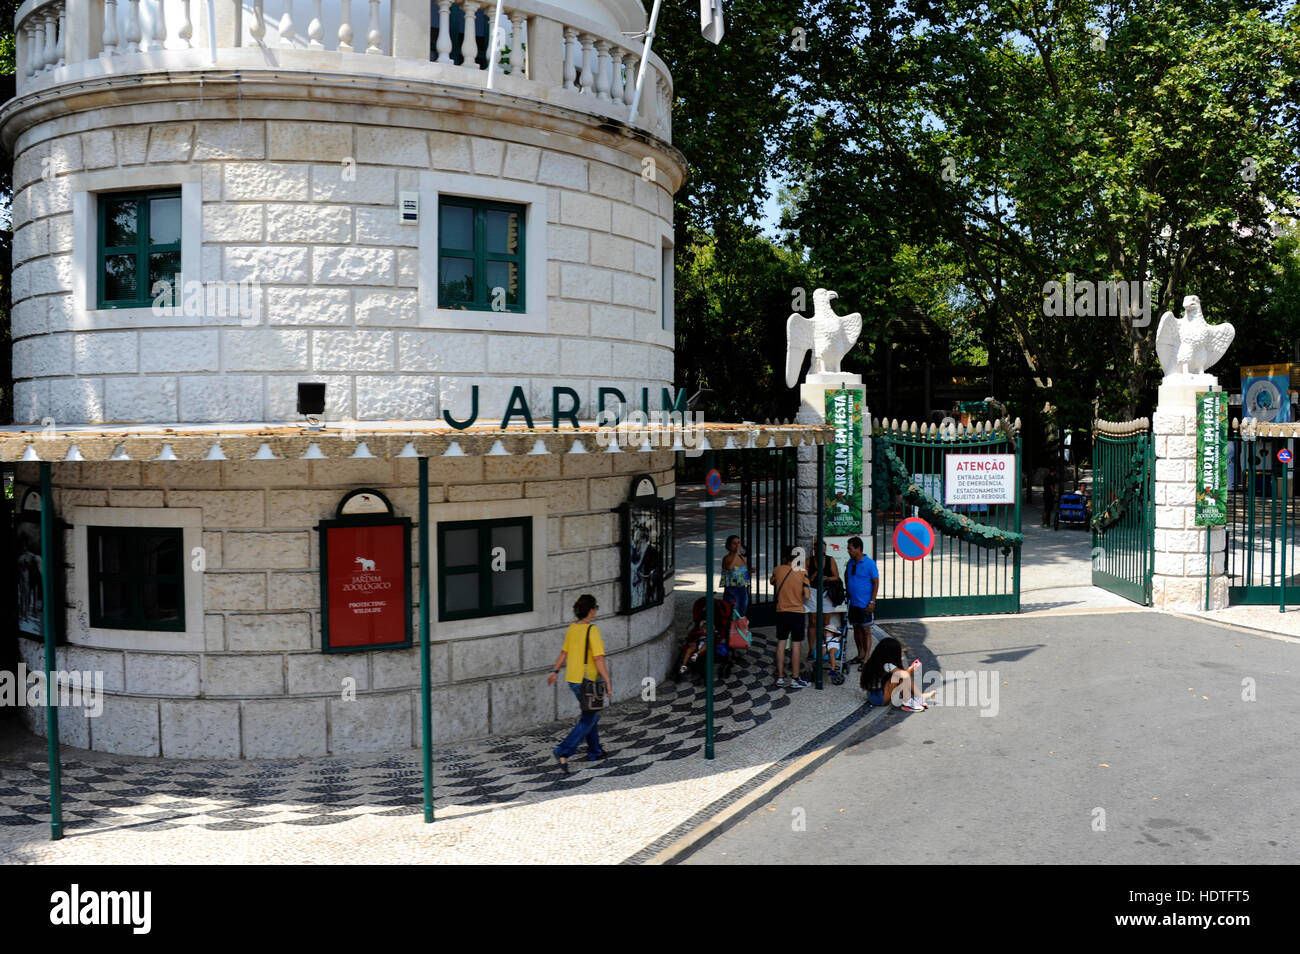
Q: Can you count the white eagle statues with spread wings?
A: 2